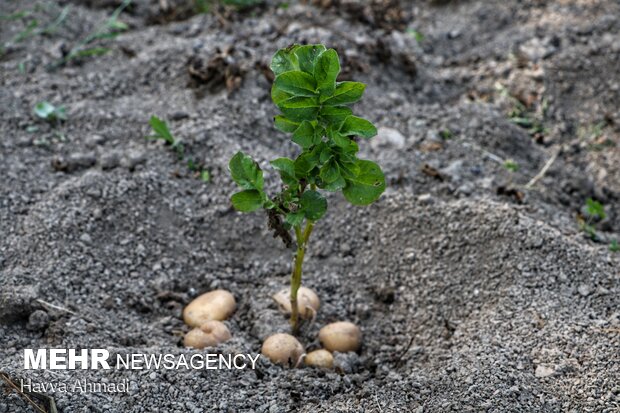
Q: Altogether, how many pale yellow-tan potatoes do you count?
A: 6